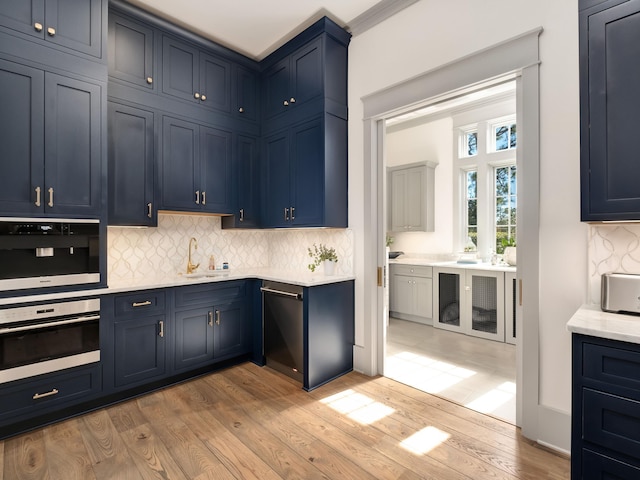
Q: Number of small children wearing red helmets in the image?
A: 0